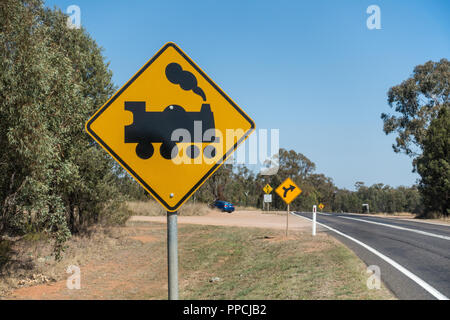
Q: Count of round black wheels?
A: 4